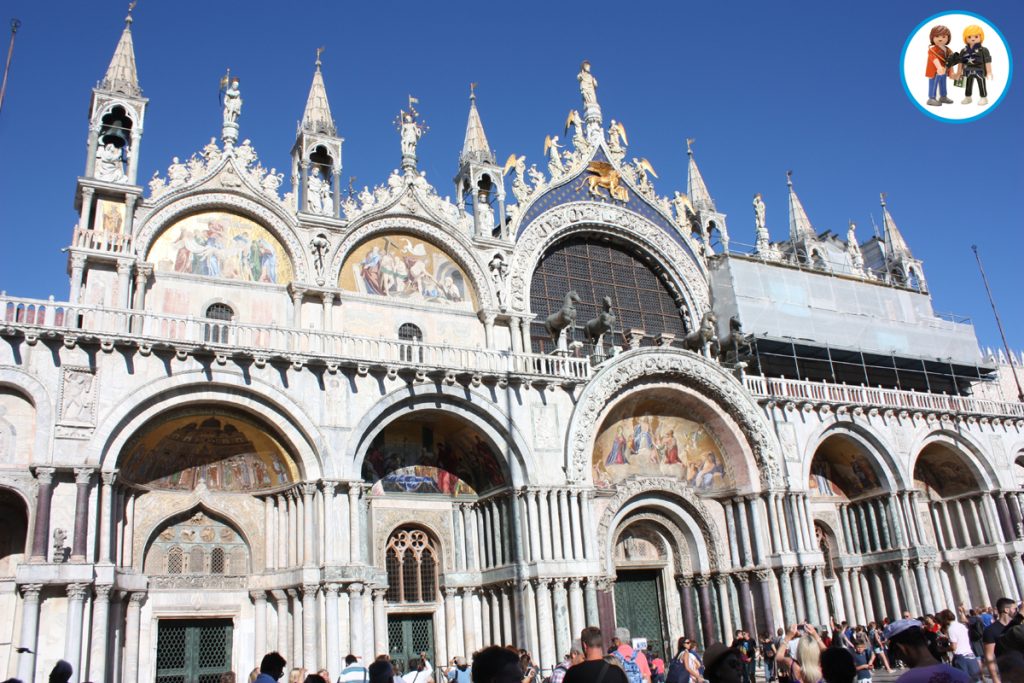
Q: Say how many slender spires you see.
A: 6